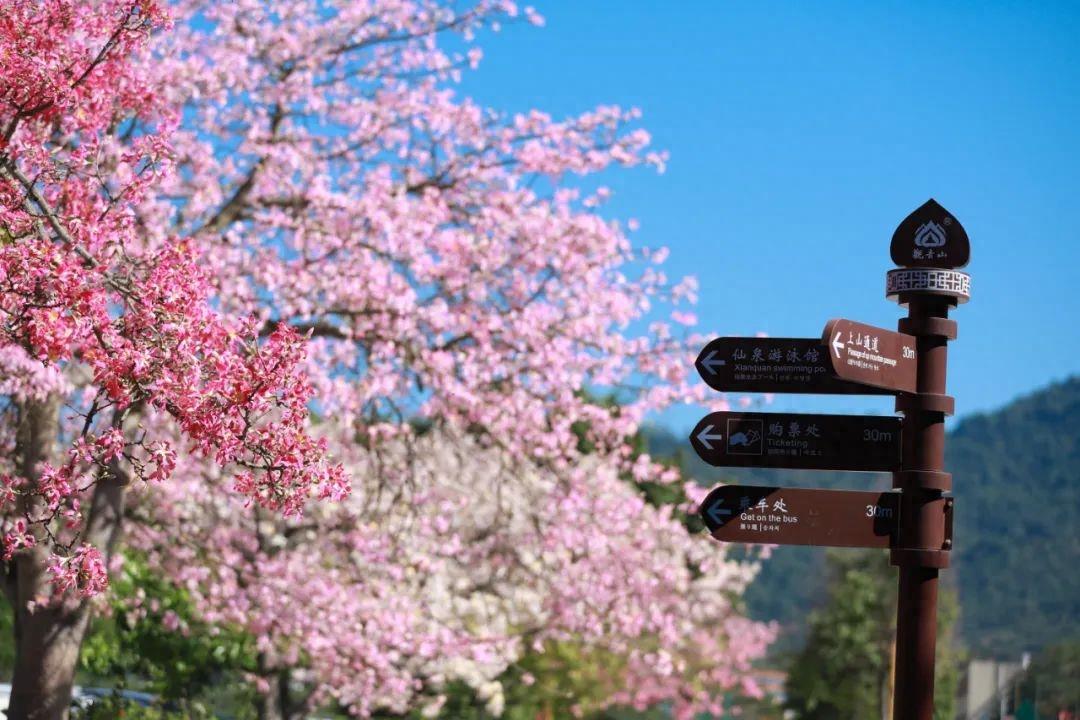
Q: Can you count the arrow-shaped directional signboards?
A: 4